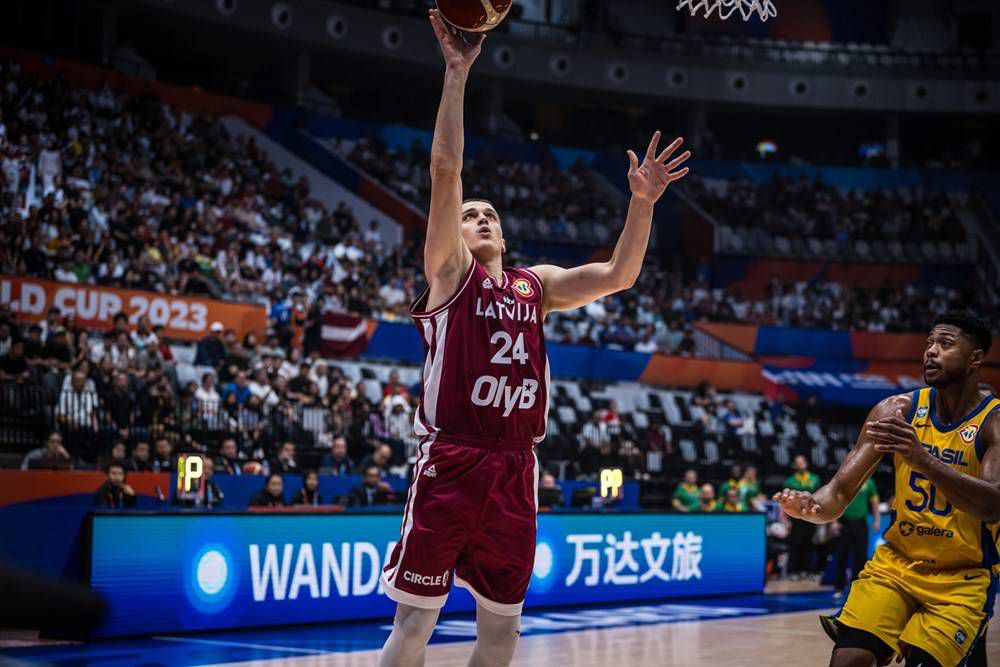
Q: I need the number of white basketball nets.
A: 1